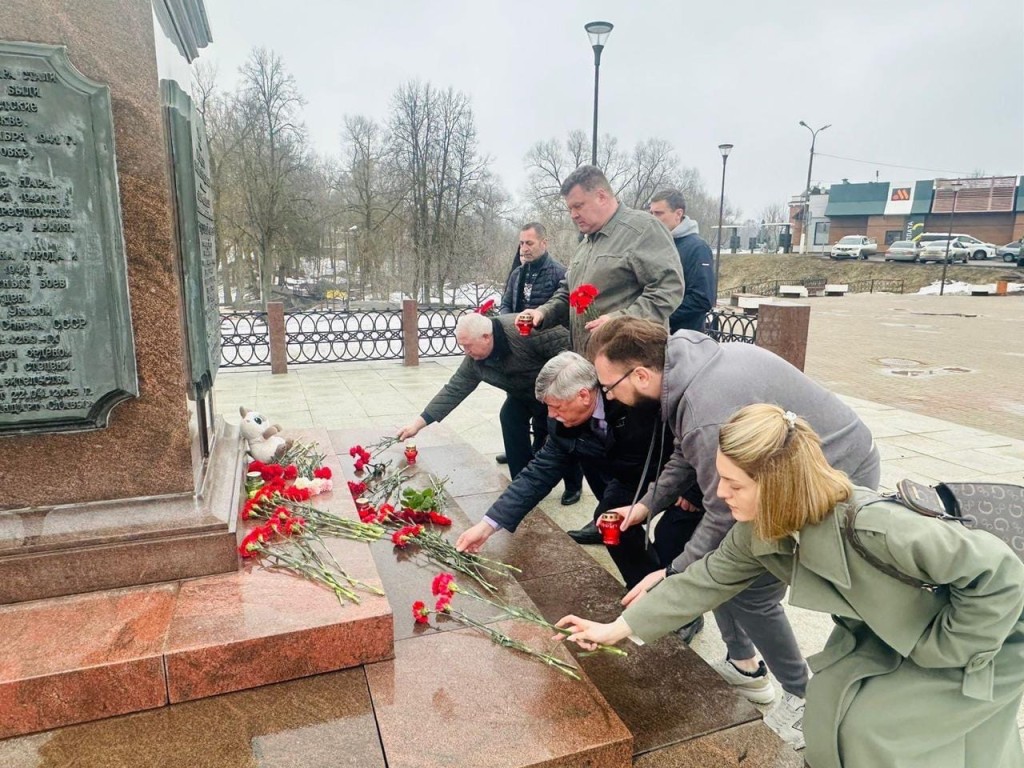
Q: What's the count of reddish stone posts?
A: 3